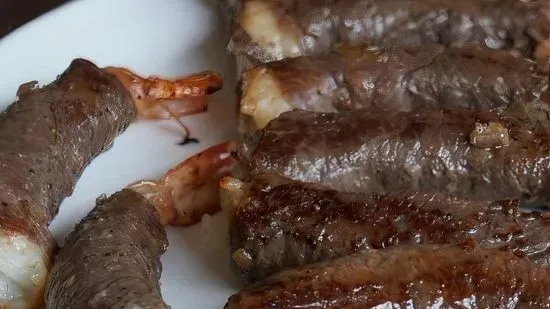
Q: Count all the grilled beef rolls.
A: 7